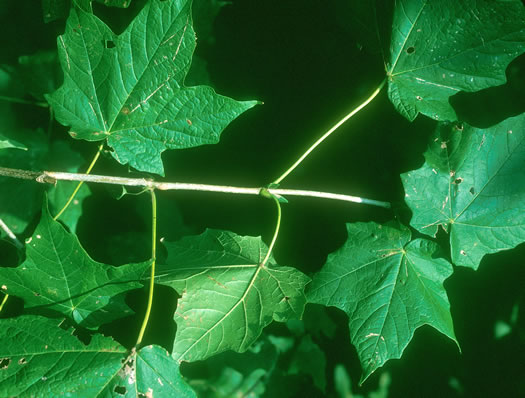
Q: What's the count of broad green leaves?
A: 7